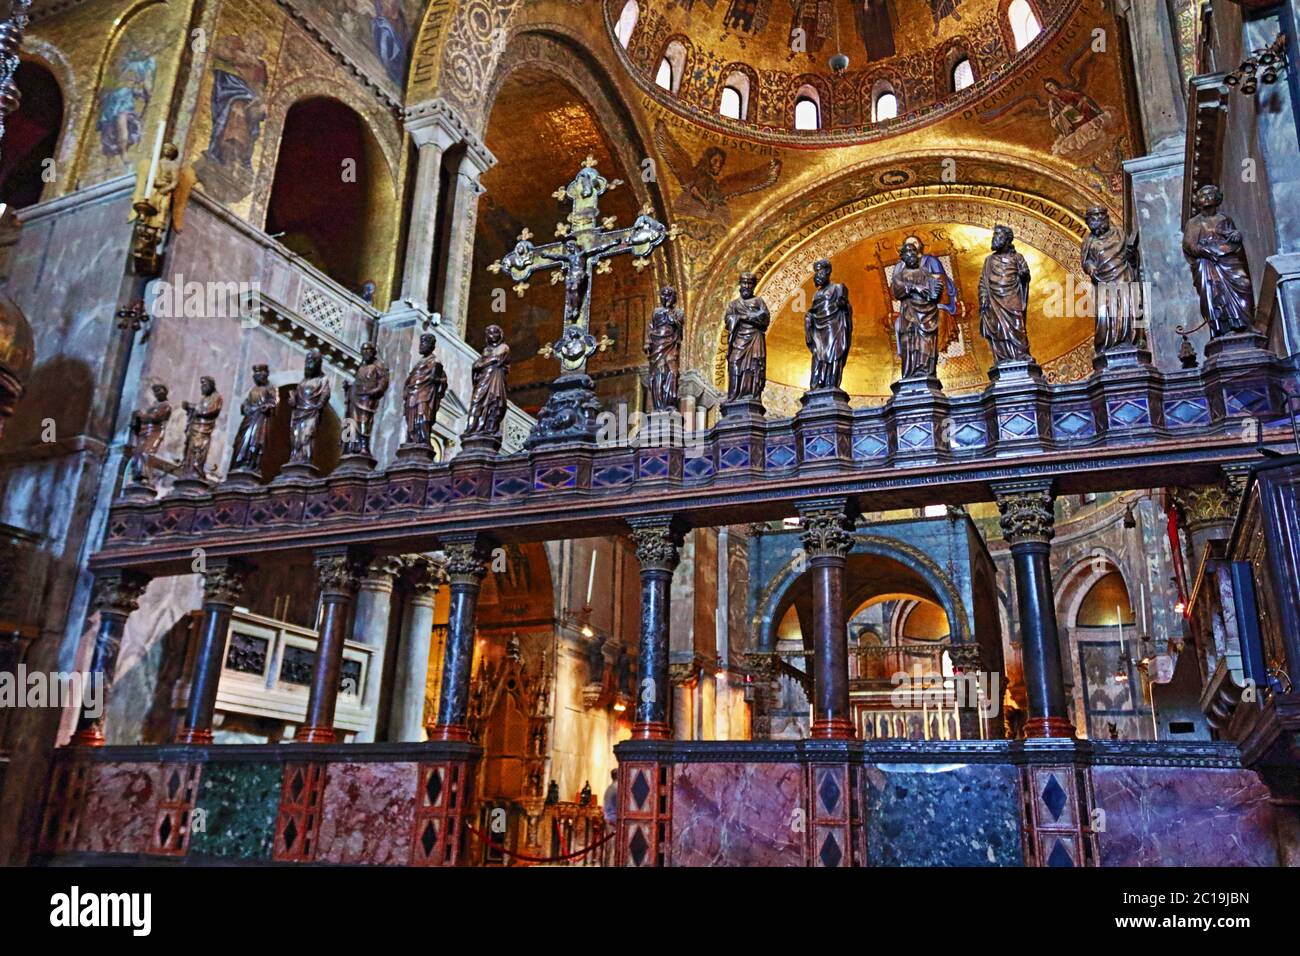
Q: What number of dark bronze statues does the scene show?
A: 14